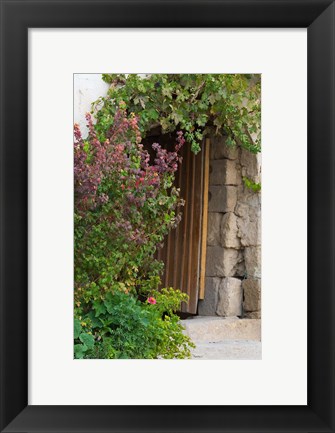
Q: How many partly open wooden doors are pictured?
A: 1